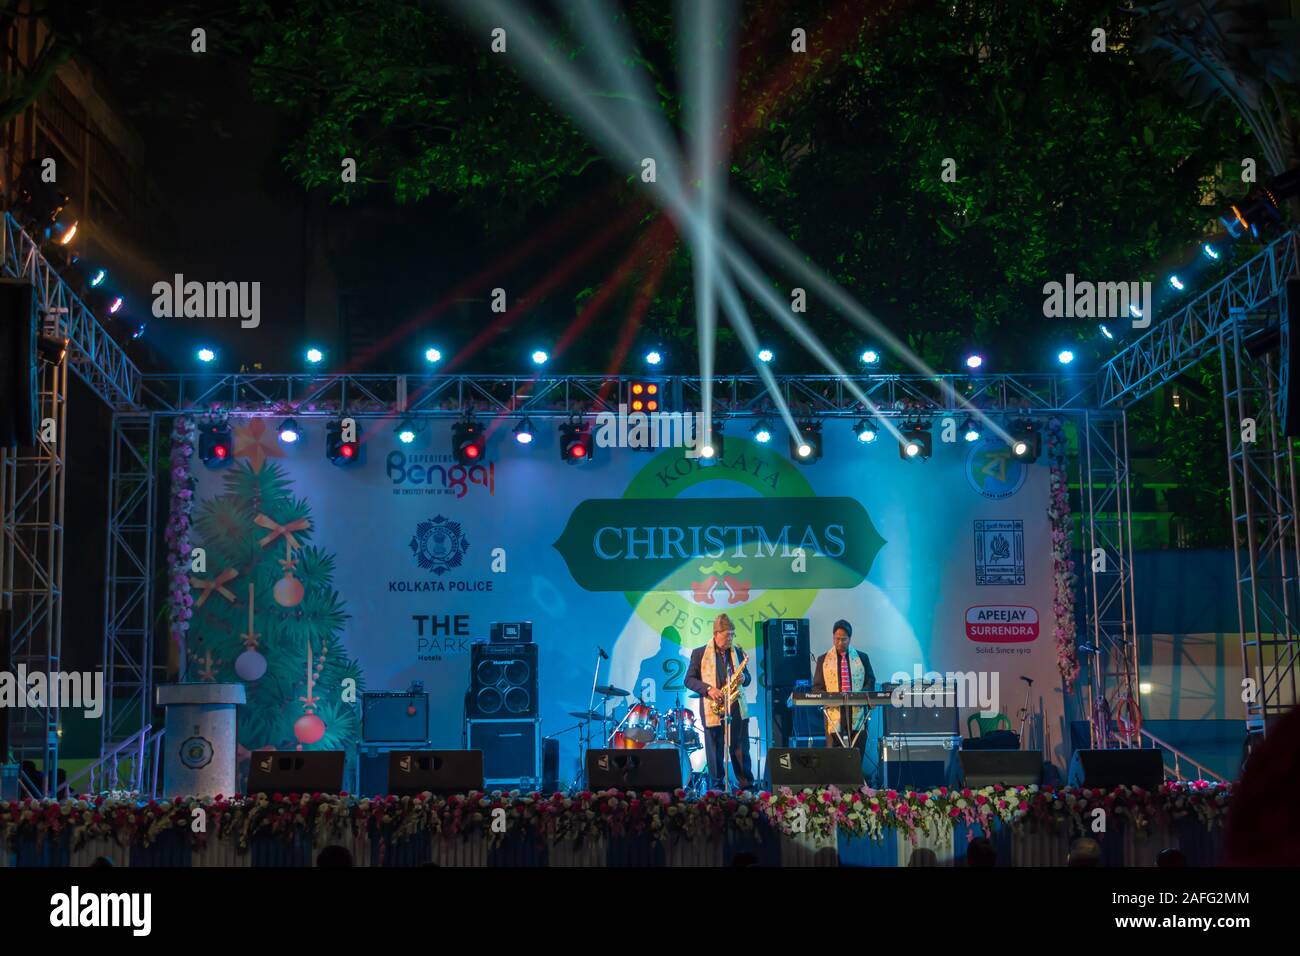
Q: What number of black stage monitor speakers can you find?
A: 6